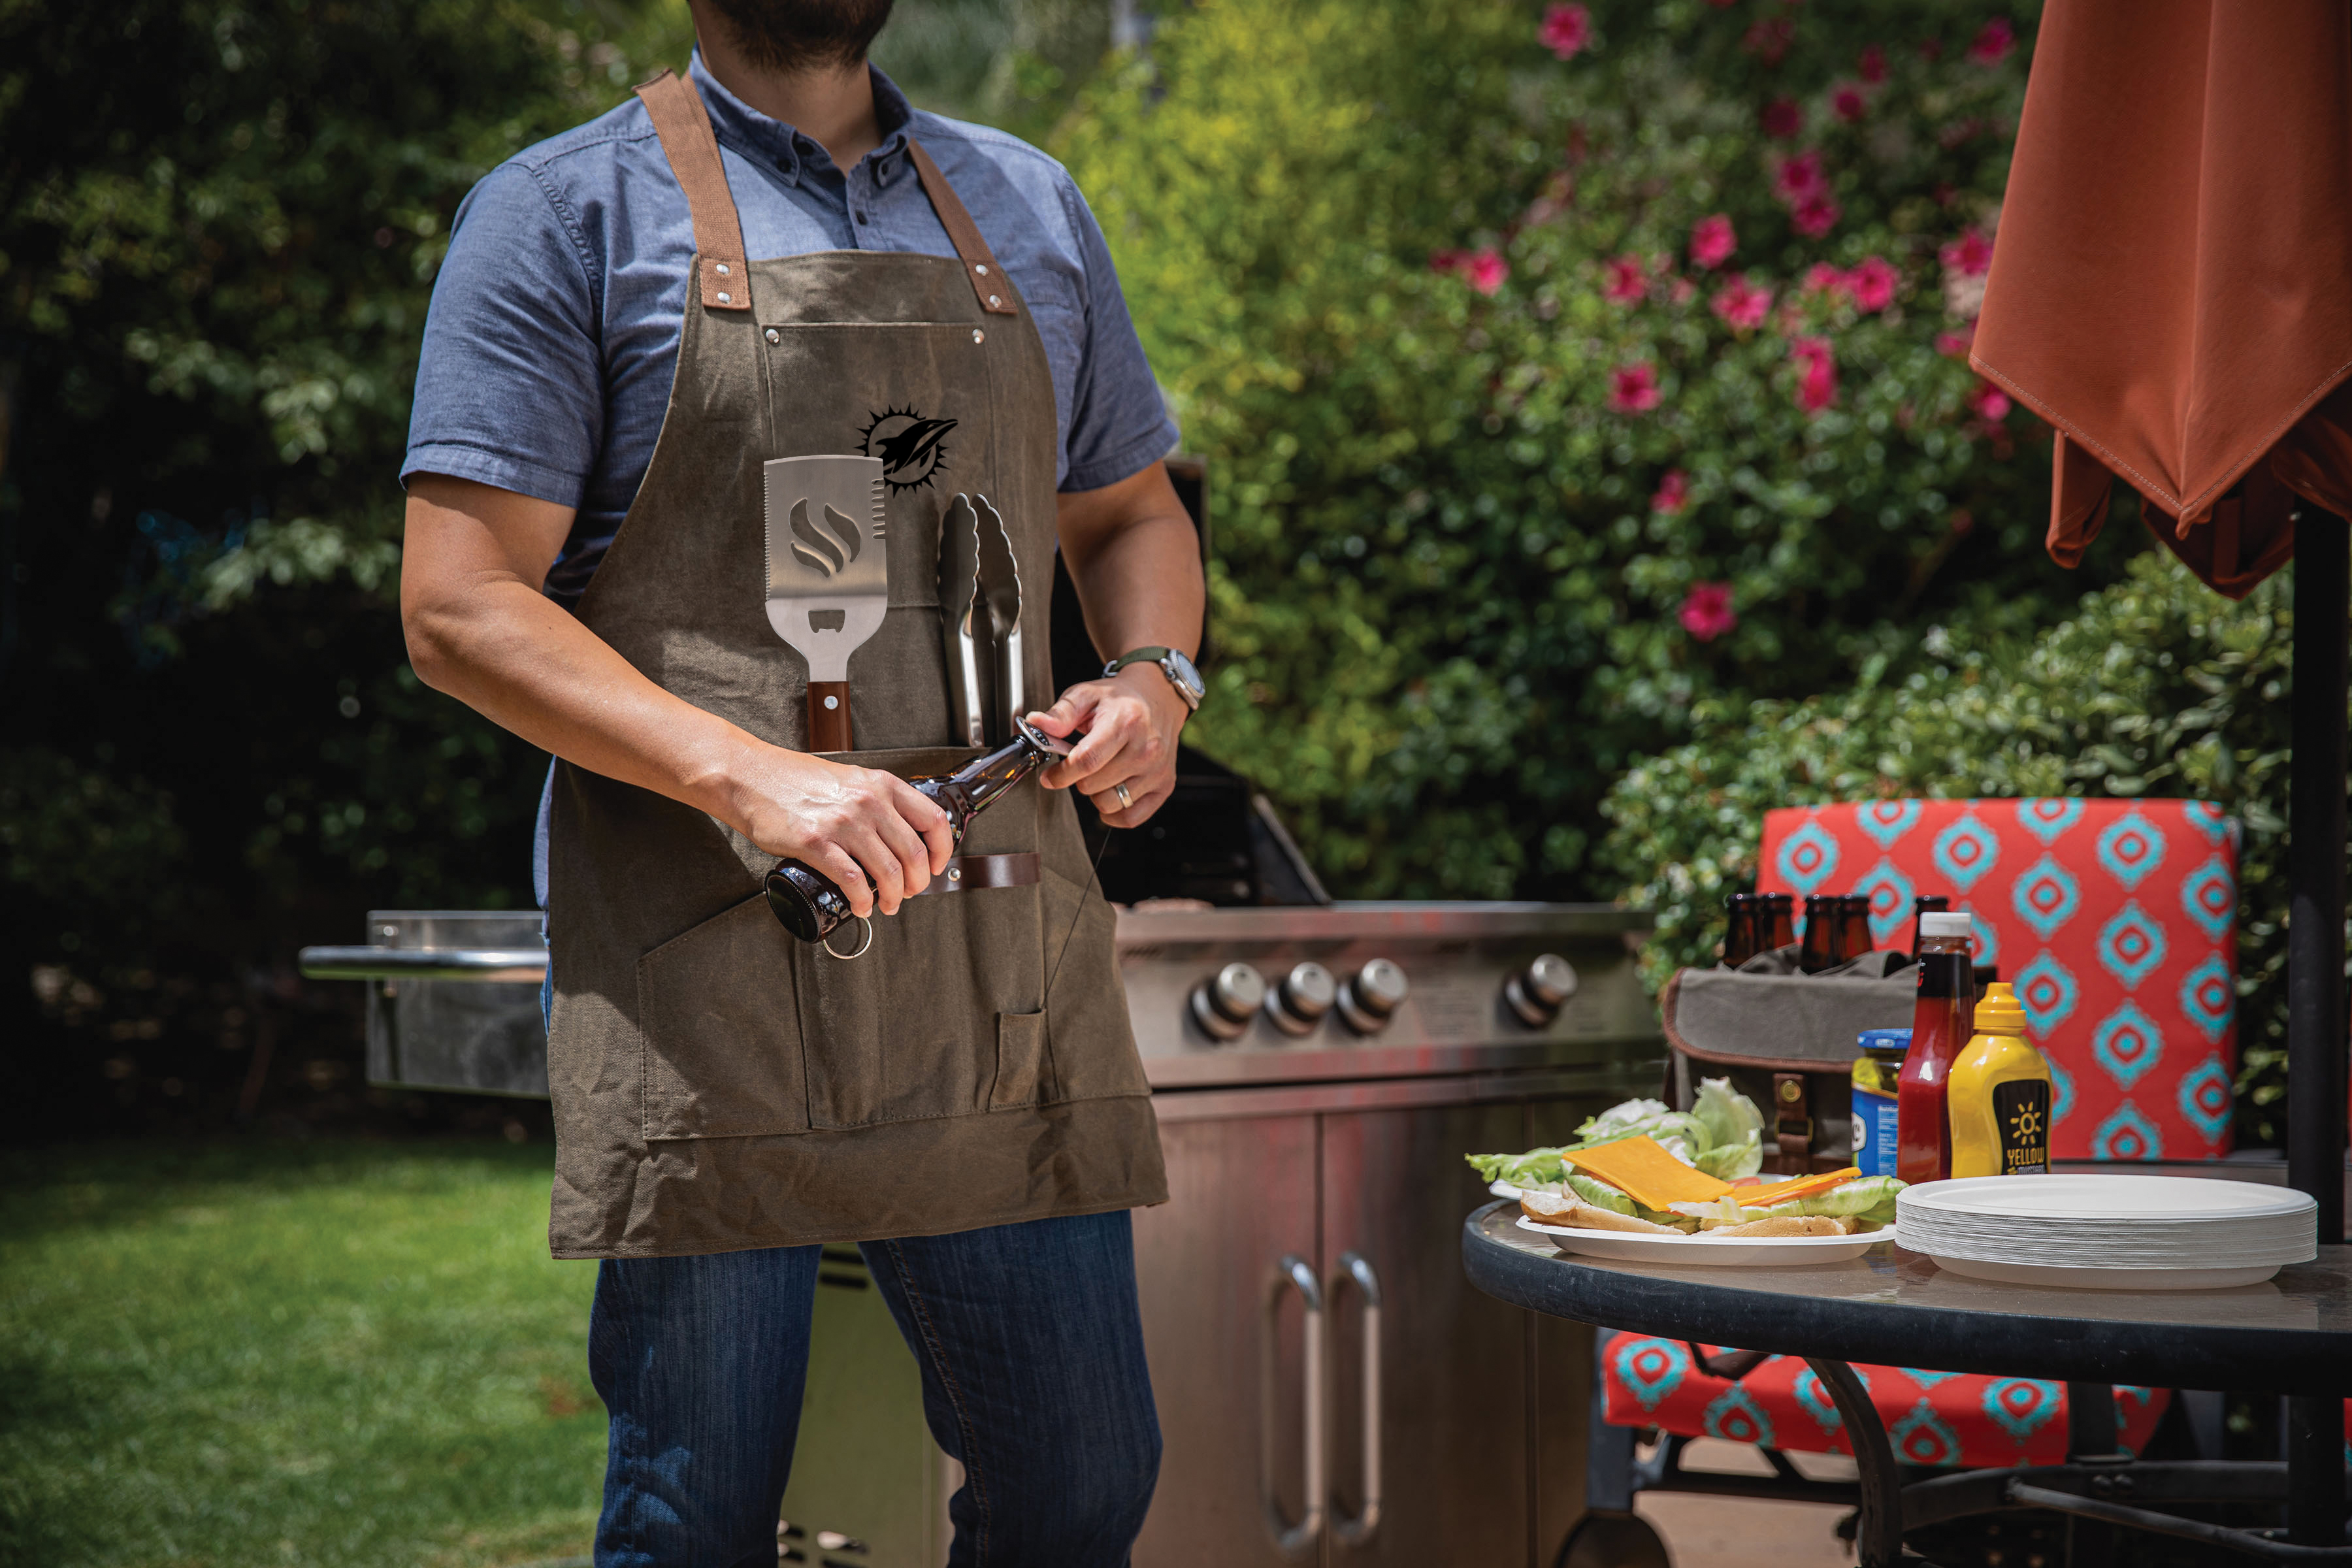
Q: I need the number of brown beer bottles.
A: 6